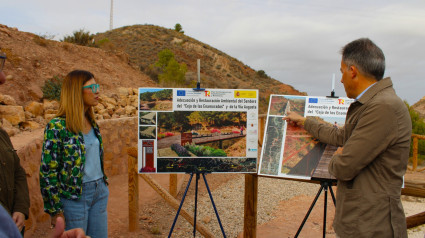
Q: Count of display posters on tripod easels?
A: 2